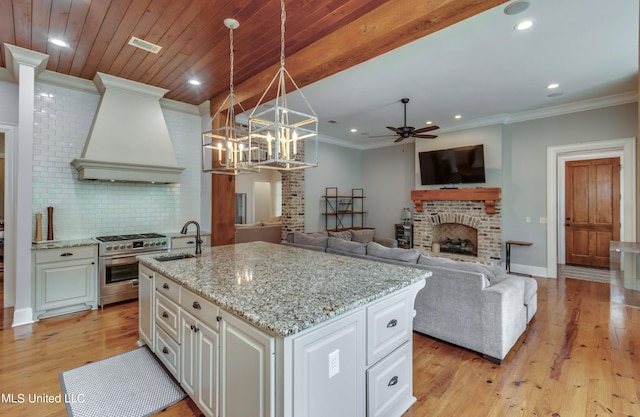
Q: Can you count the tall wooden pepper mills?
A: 2